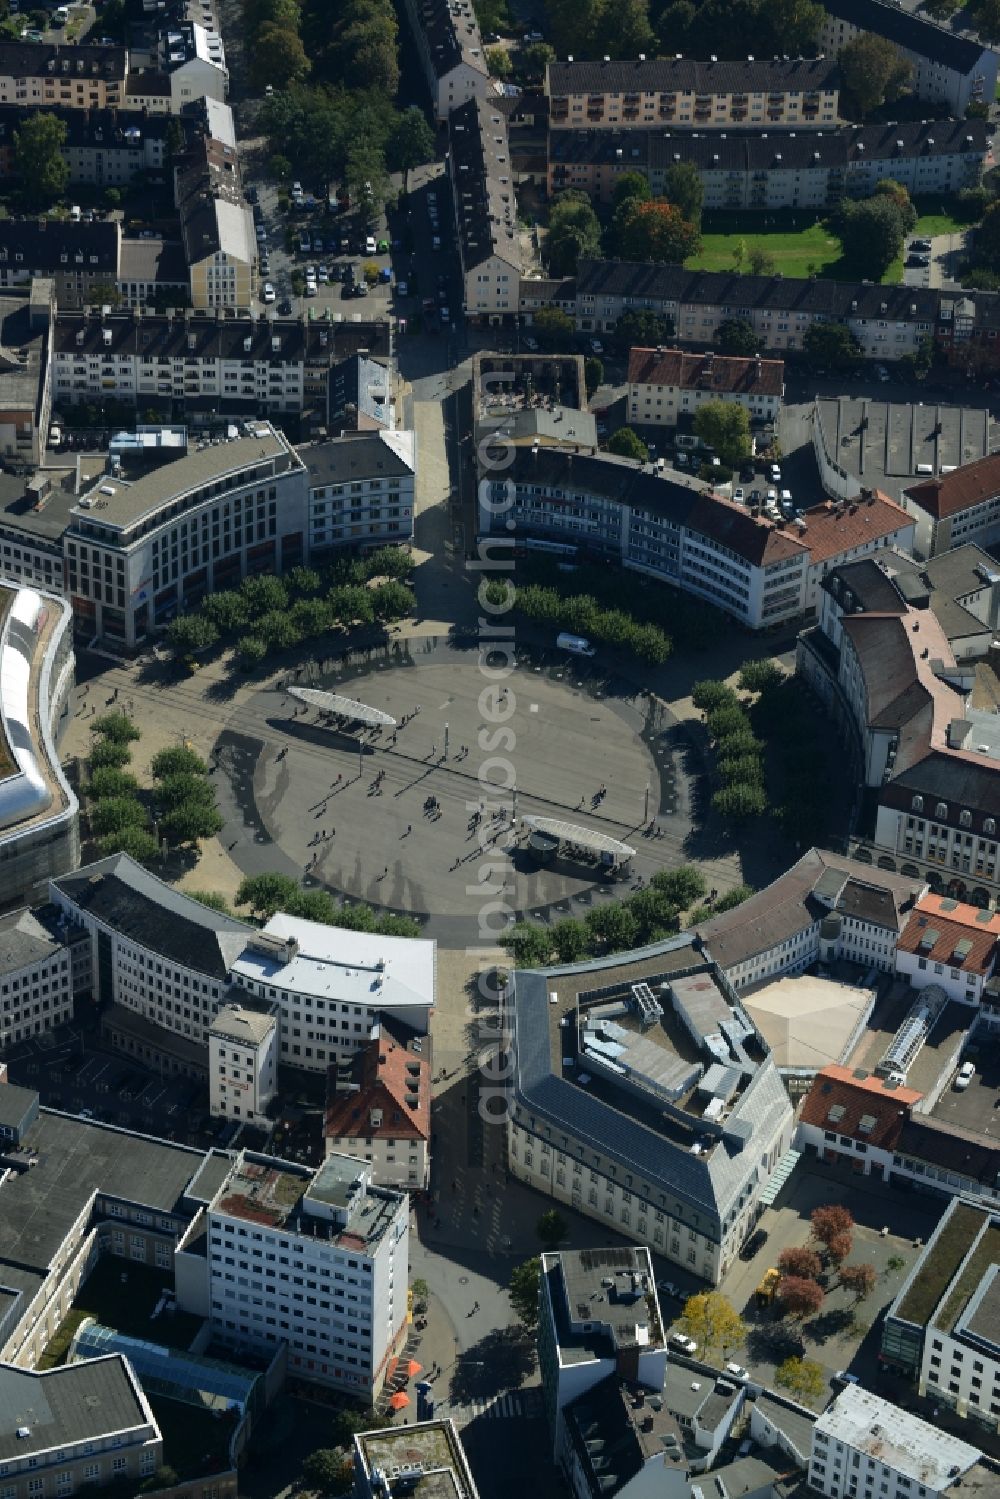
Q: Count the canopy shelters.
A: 2